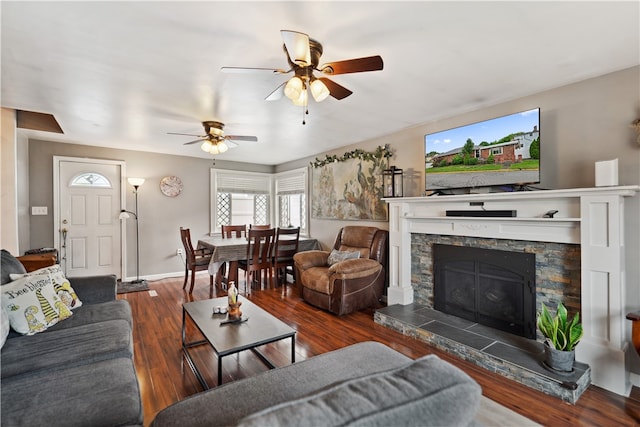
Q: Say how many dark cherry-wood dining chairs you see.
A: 5